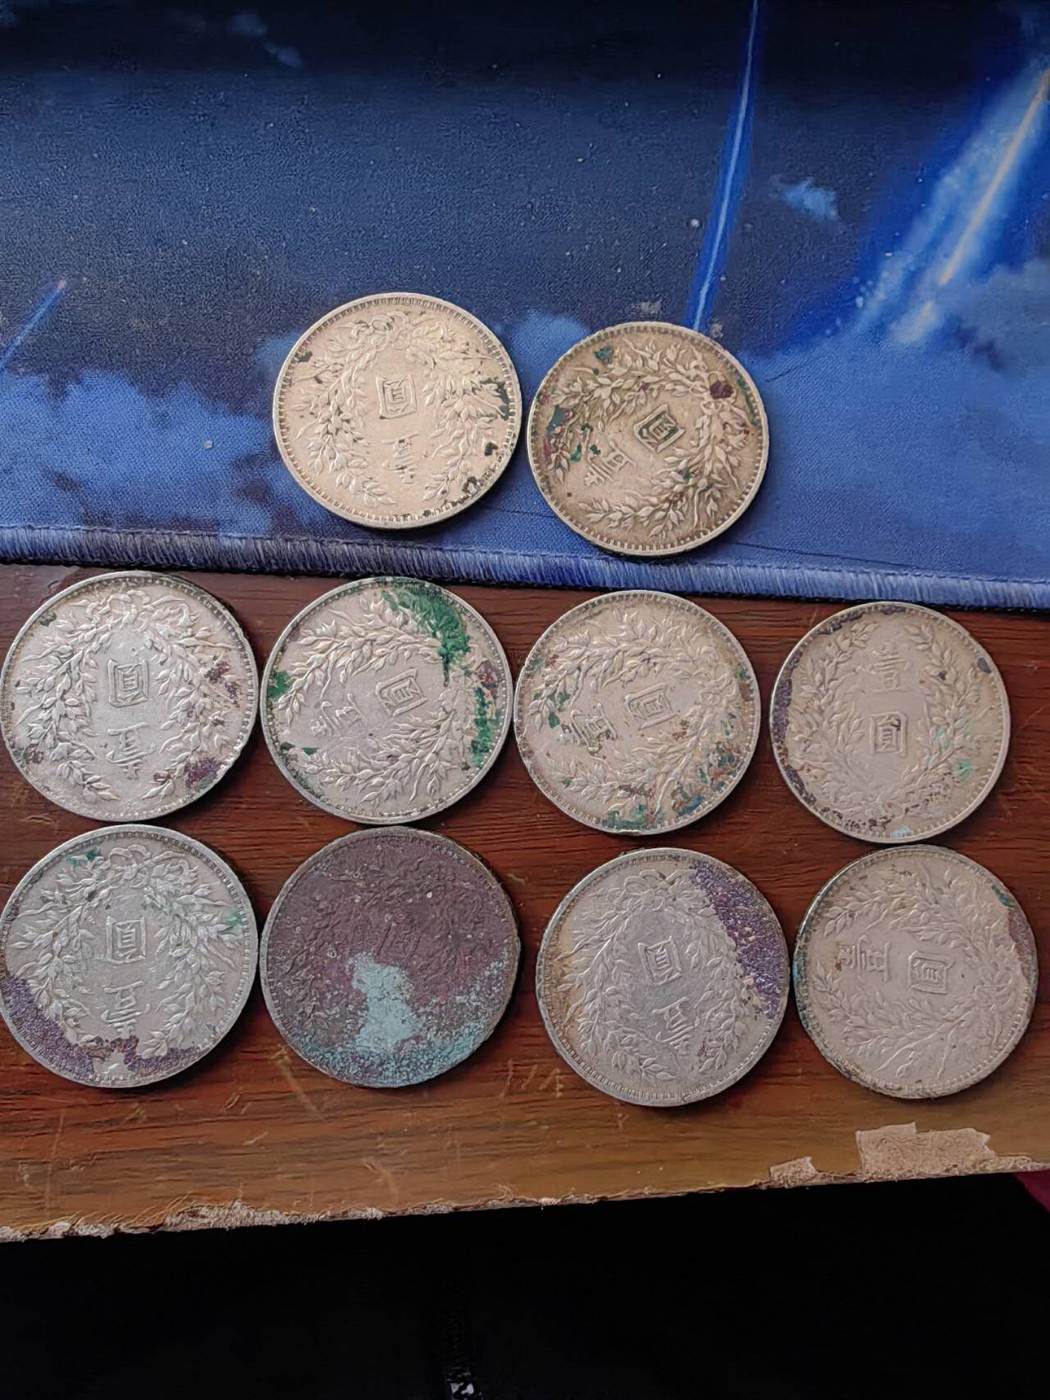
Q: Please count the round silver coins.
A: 10